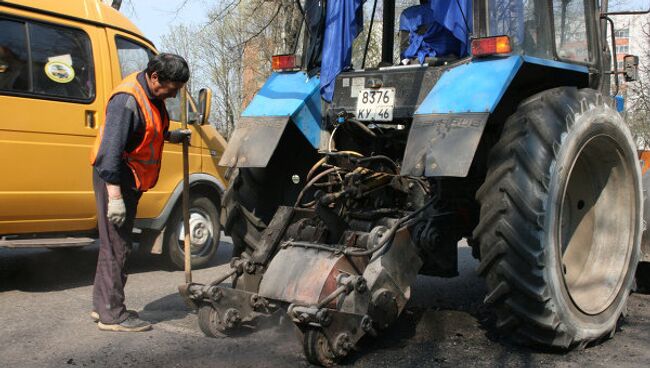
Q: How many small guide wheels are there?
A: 2